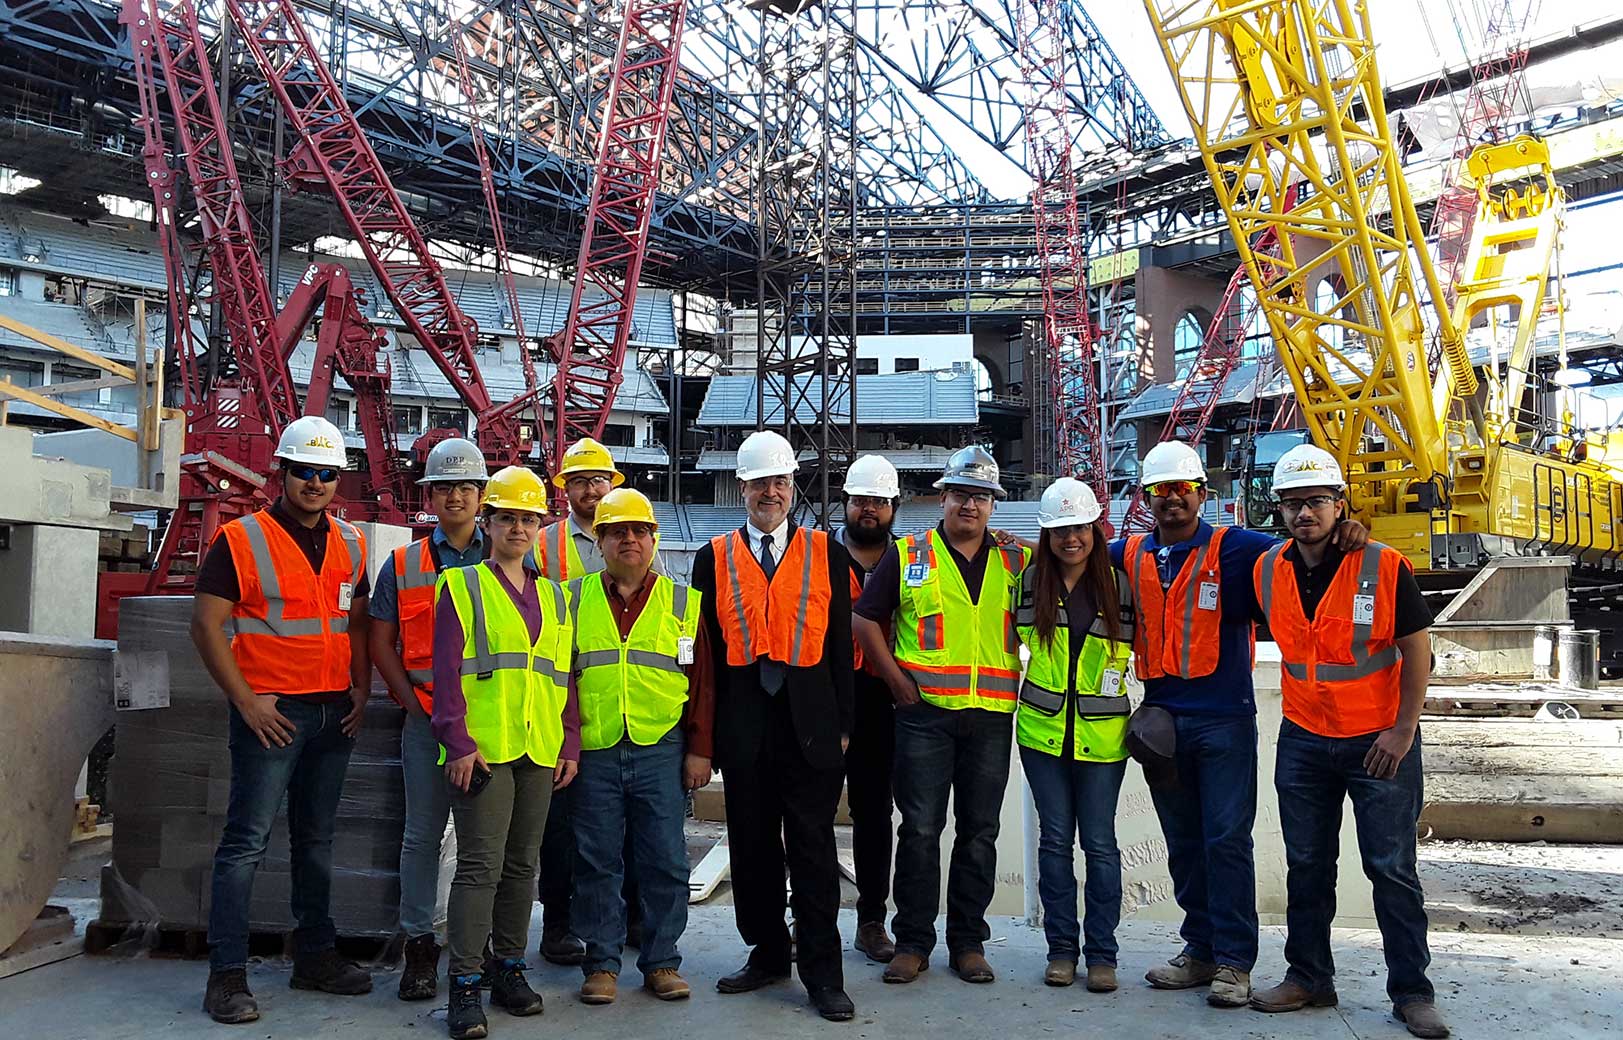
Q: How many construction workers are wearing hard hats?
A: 11